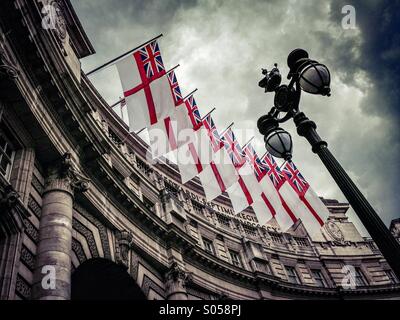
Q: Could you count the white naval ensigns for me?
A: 8